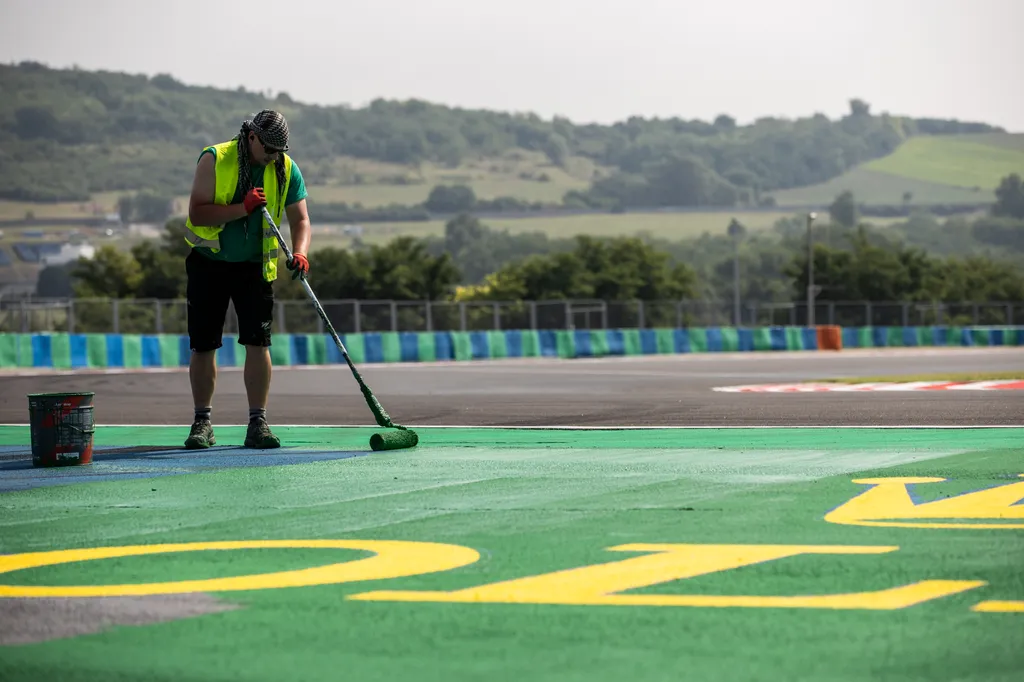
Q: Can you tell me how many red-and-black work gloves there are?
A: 2